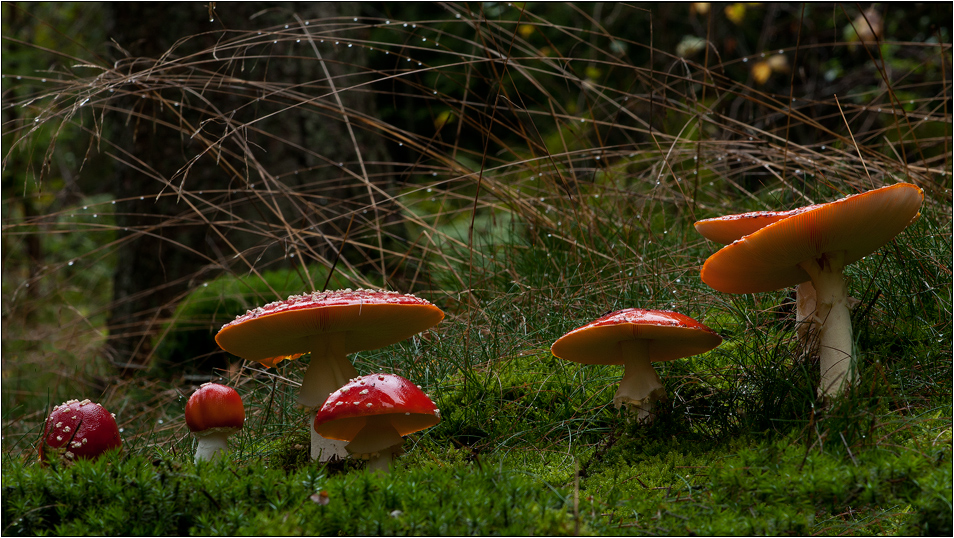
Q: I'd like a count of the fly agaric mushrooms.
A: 7